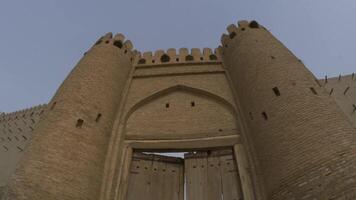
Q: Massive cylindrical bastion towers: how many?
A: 2